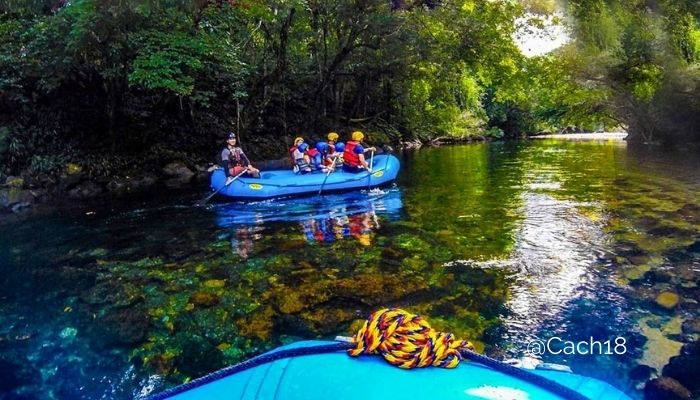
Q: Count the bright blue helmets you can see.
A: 3